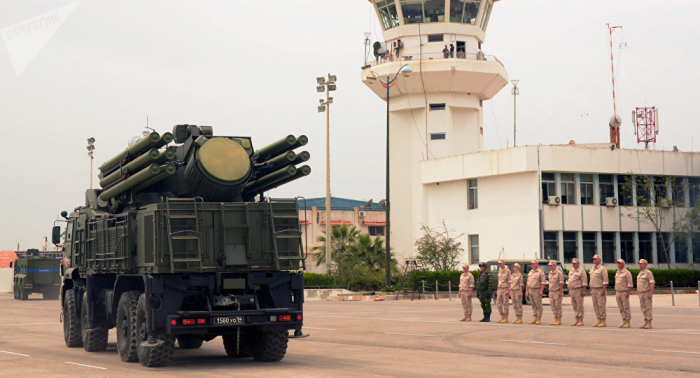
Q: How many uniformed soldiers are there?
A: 10